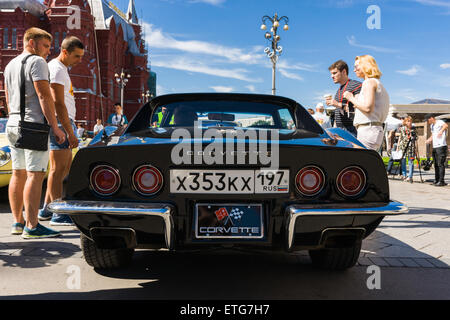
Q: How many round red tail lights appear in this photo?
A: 4